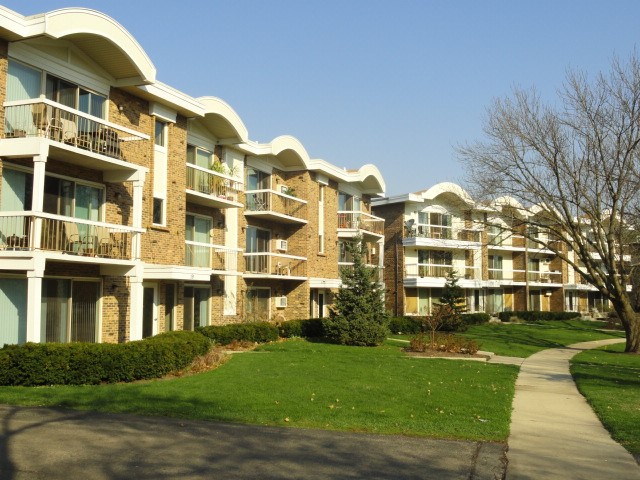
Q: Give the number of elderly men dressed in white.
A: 0